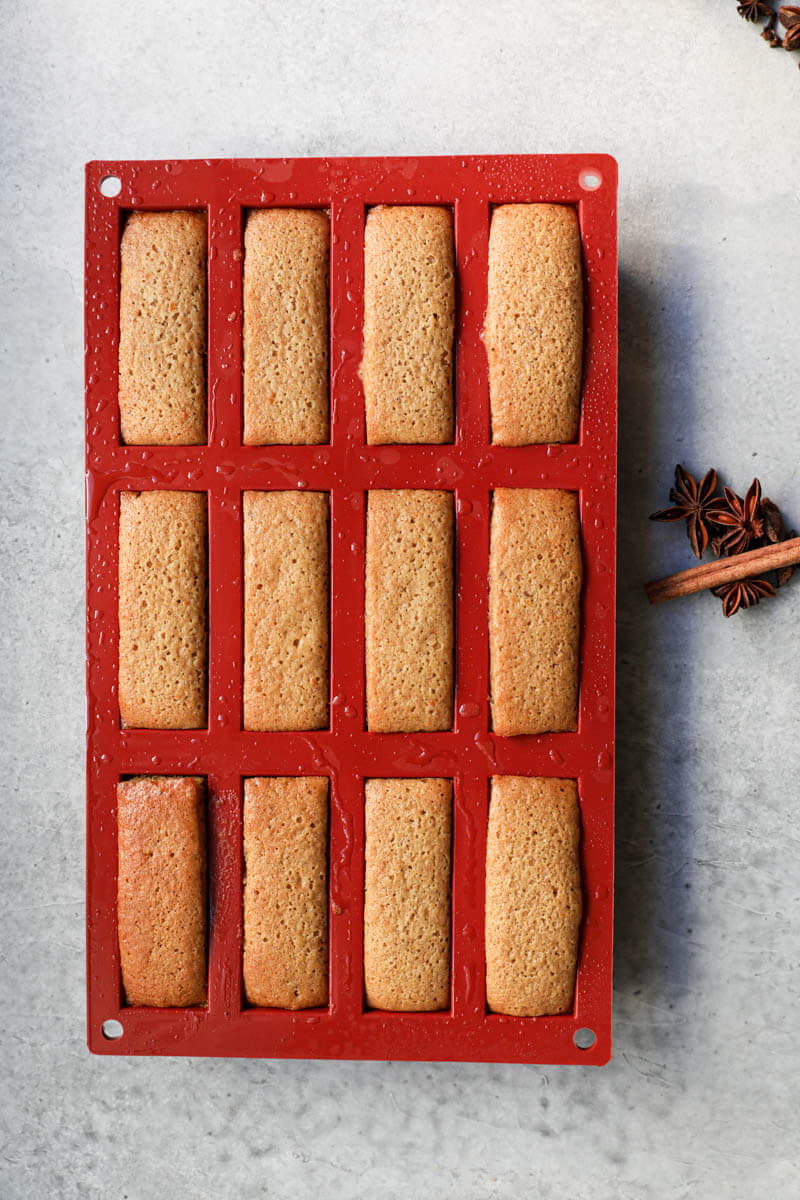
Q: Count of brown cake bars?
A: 12